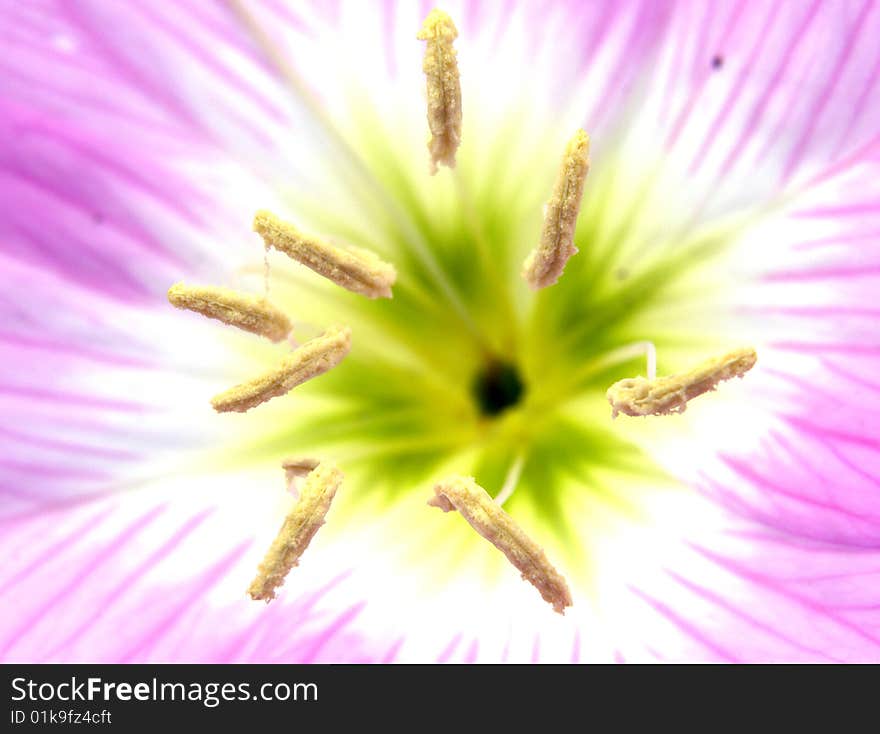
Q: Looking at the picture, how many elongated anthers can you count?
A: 8